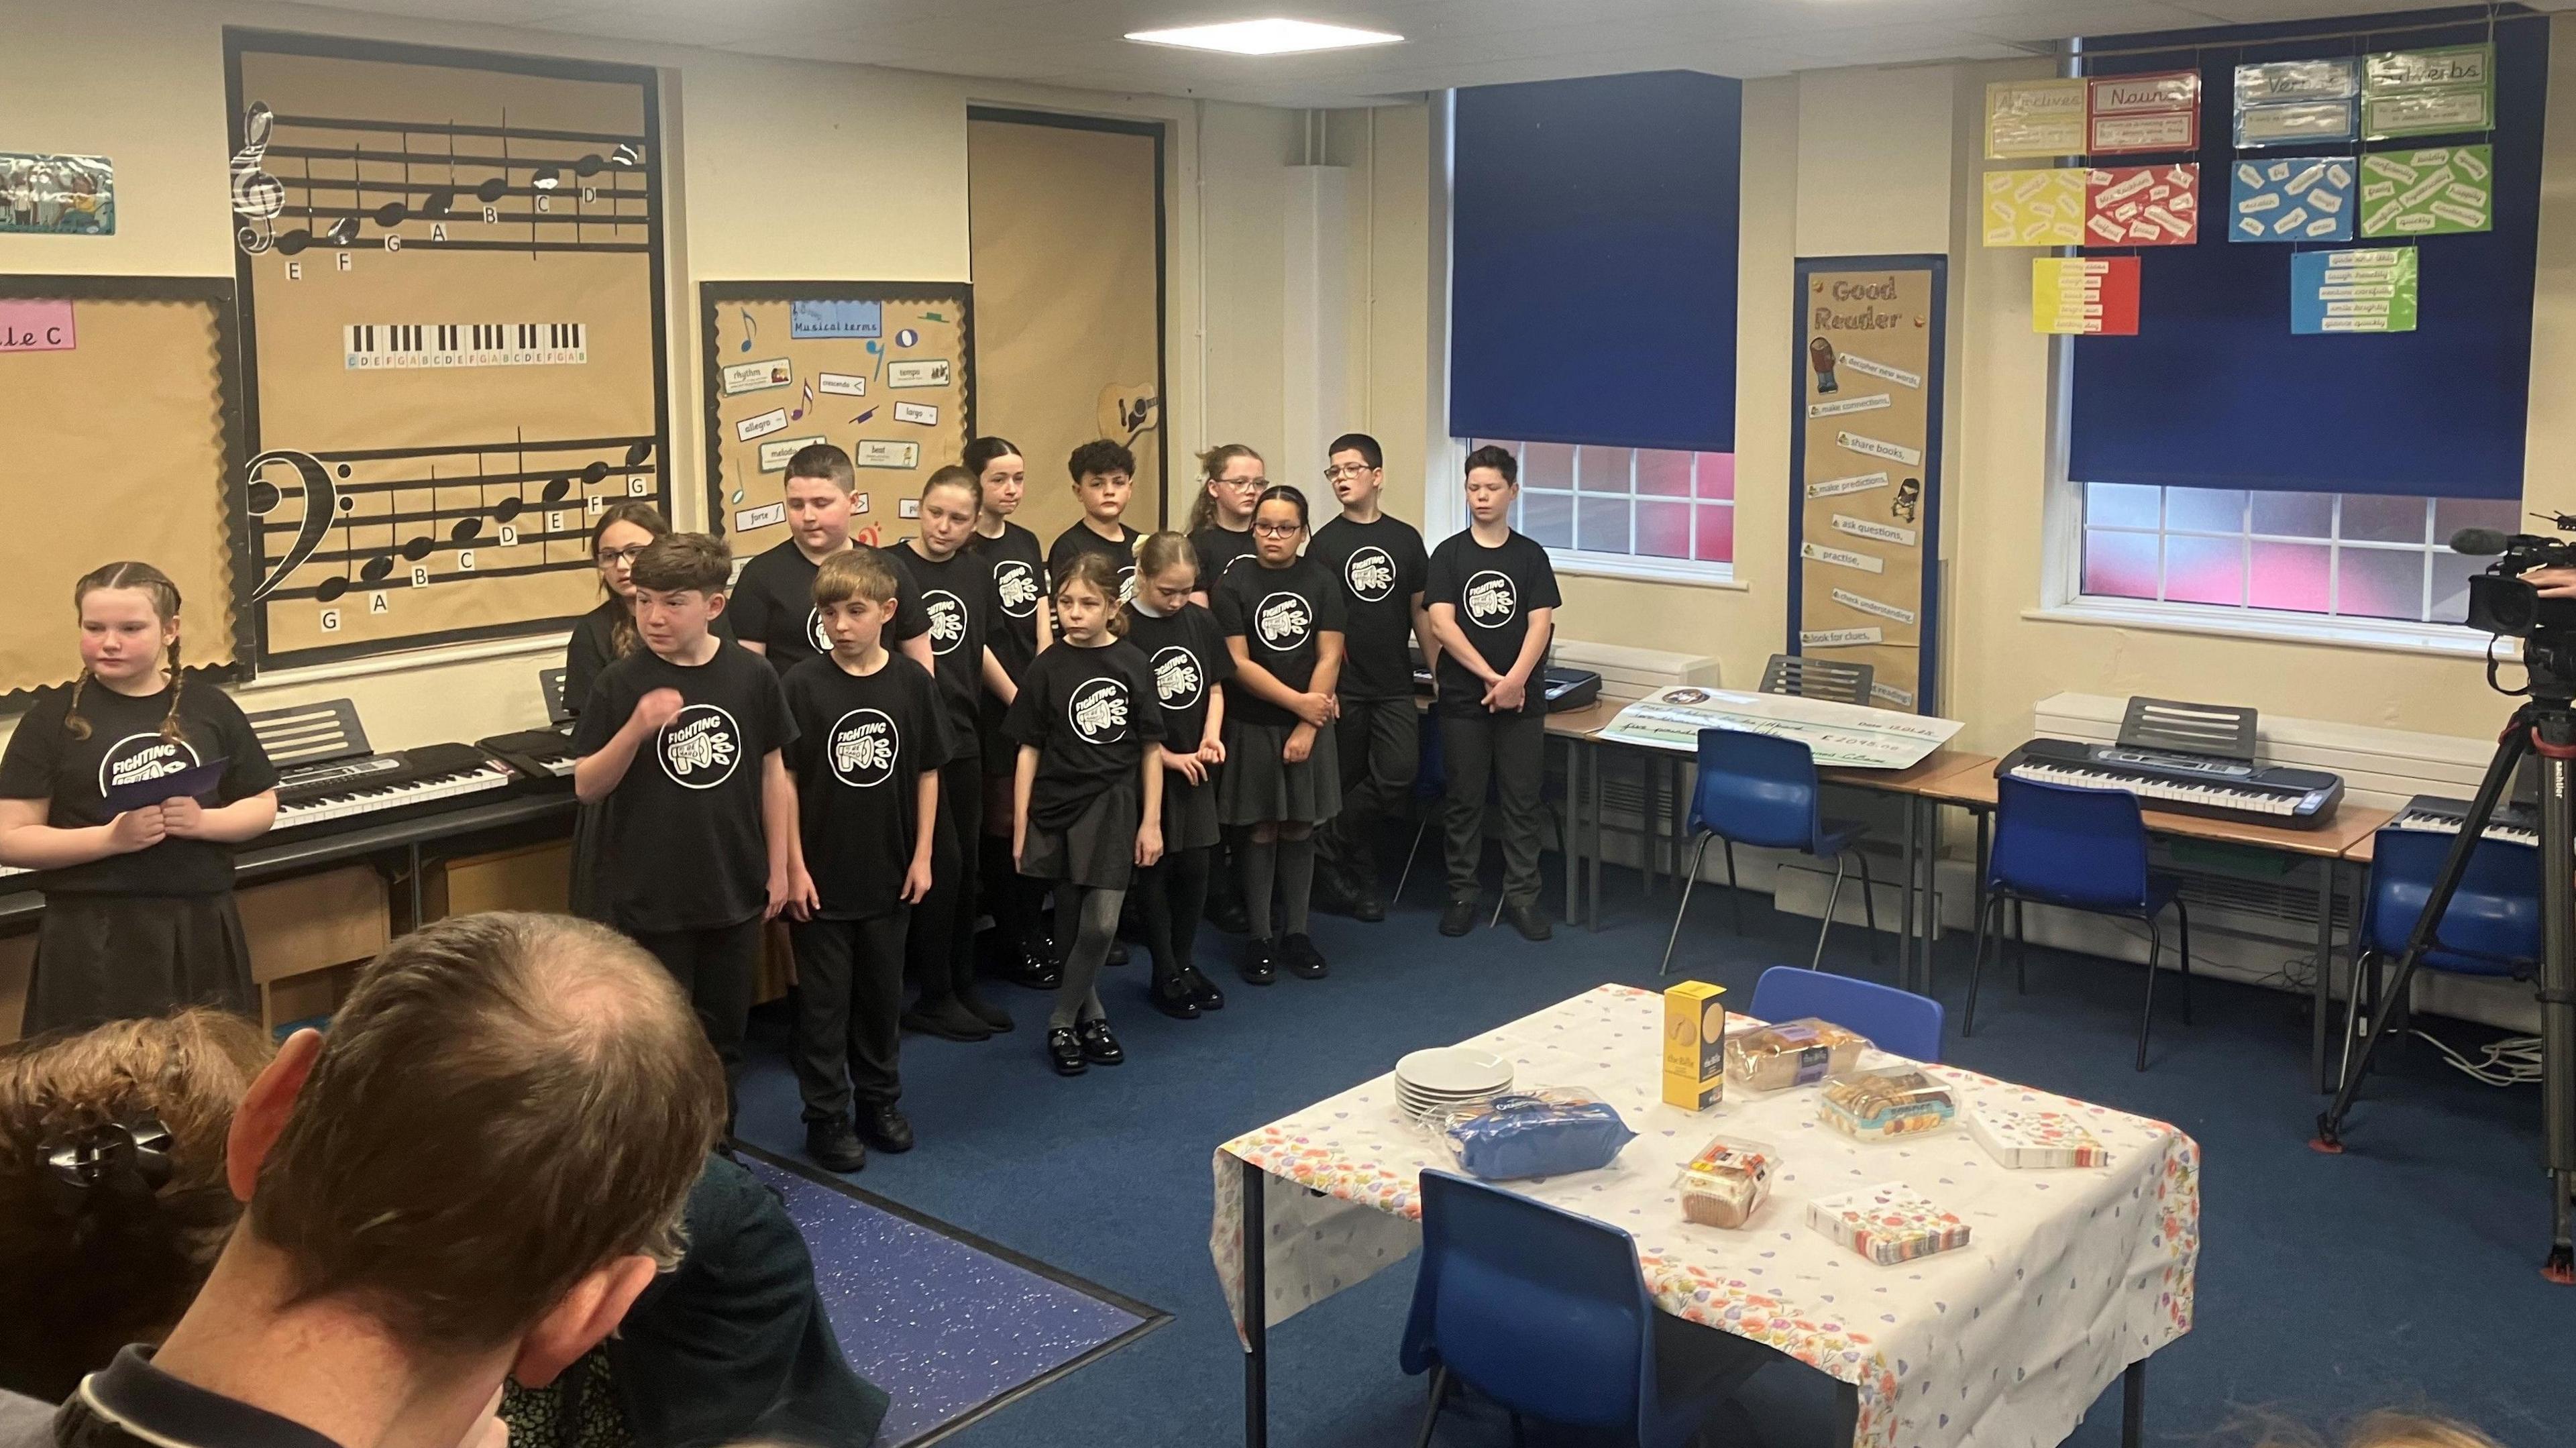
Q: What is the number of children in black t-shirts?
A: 14